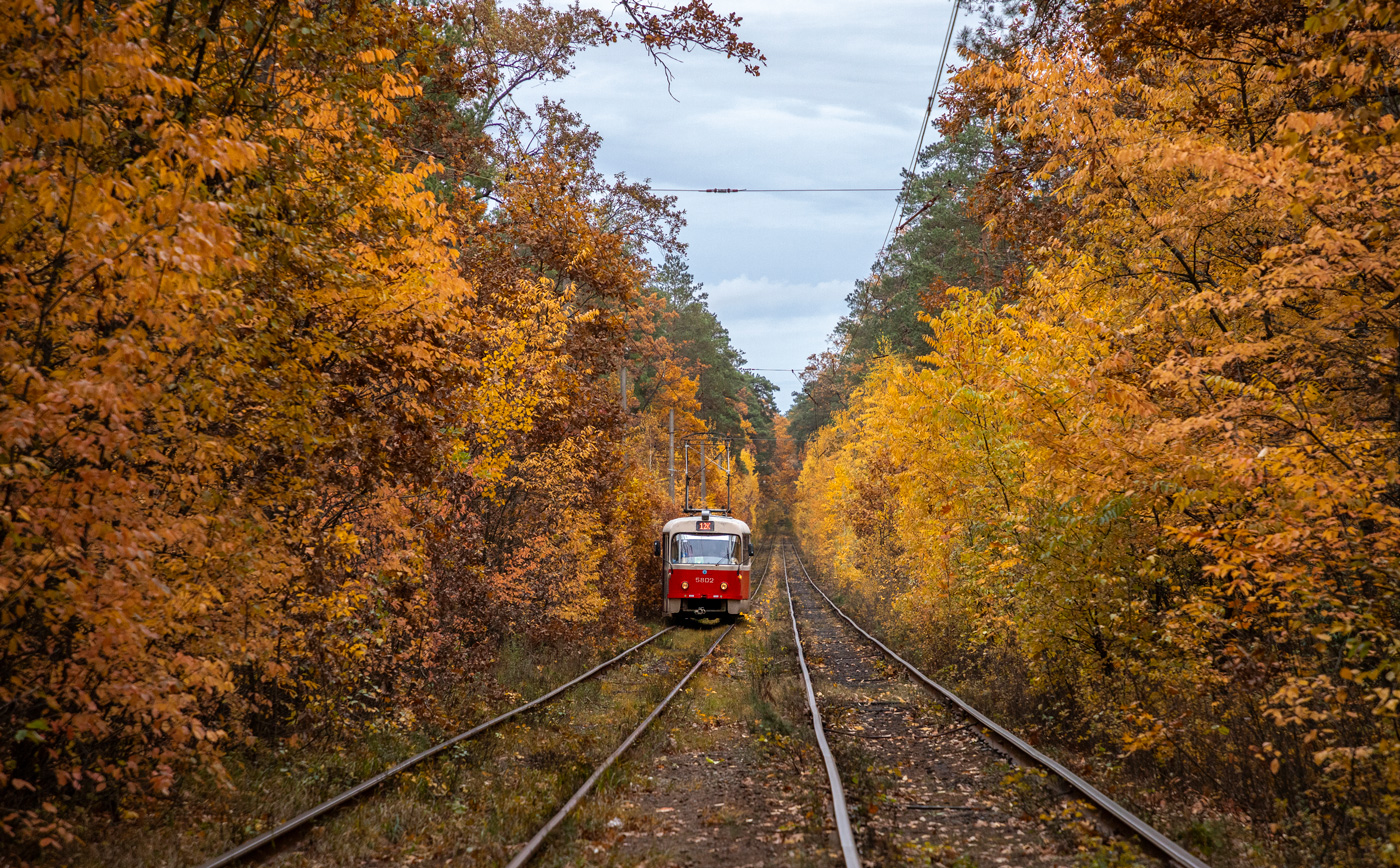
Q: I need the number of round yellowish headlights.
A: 2